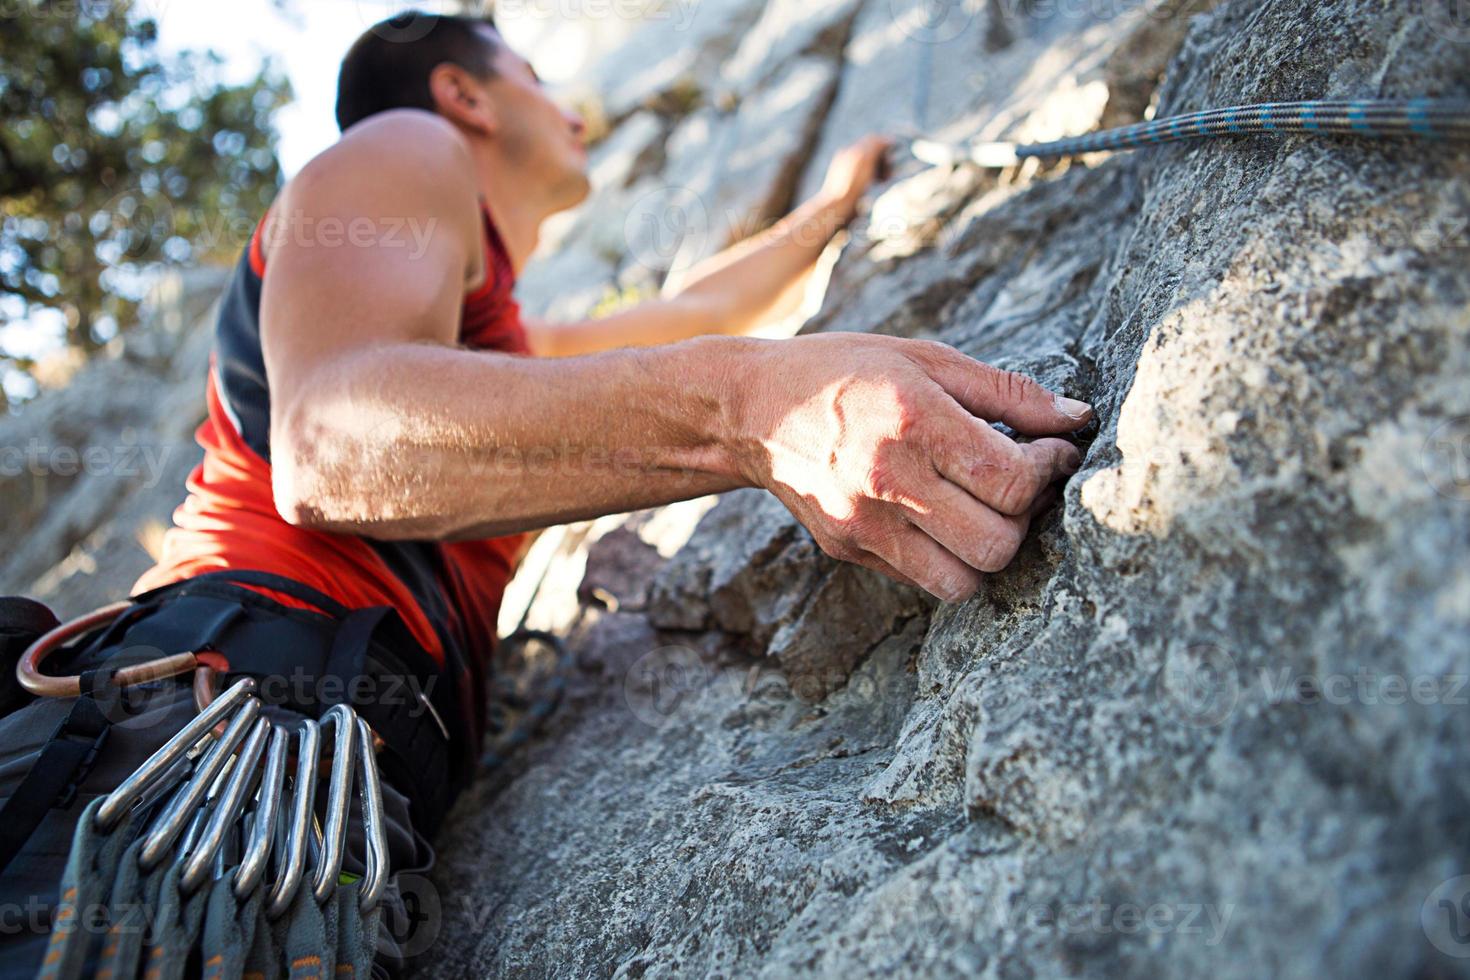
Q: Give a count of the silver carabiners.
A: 7